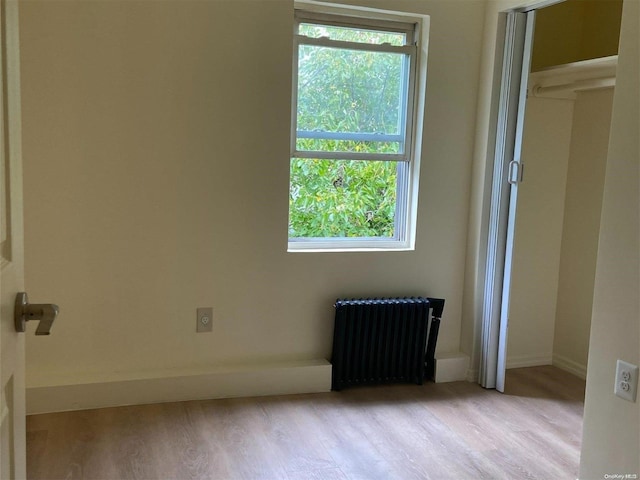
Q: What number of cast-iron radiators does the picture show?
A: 1